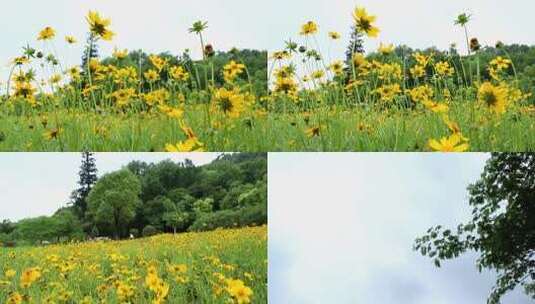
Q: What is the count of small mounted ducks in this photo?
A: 0